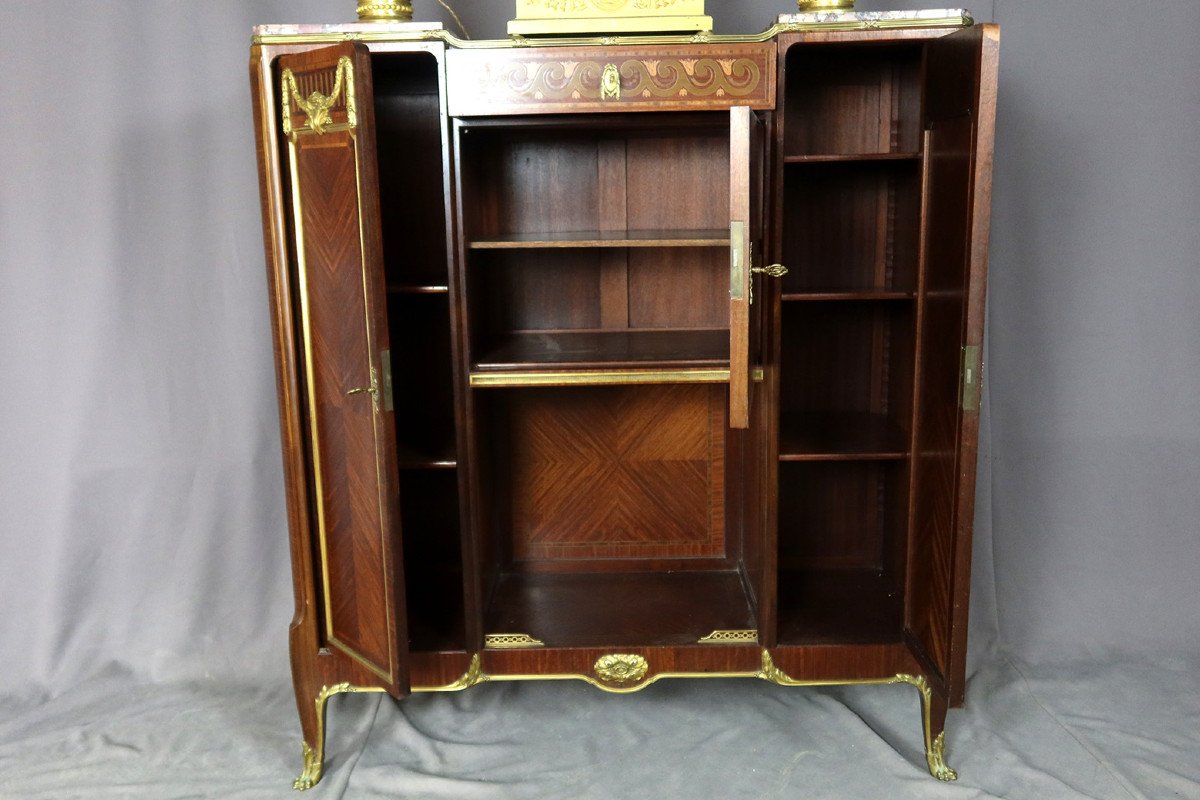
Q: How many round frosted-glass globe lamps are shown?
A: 0